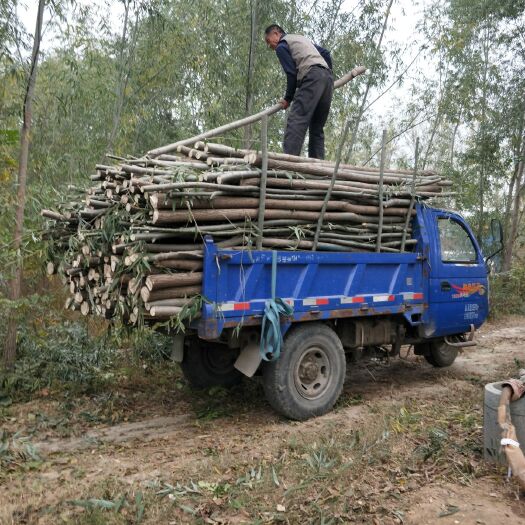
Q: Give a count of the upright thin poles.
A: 4